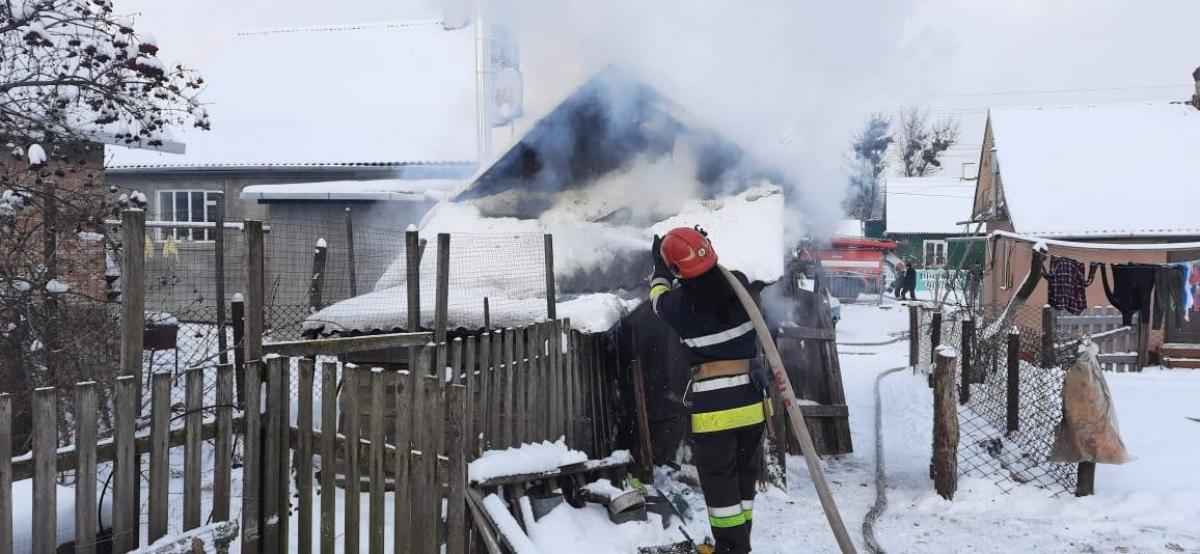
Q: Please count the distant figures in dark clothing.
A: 2